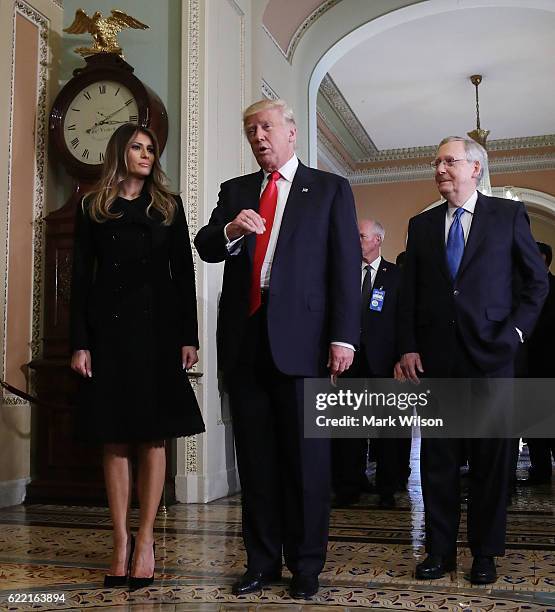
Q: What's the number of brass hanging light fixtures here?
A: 1